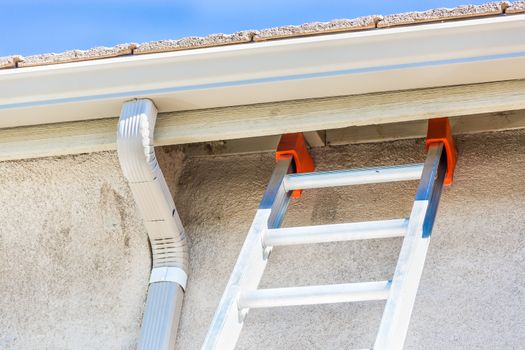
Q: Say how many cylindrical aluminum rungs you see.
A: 3